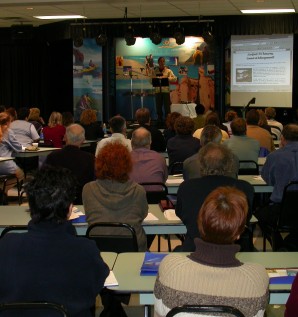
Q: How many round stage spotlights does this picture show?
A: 6